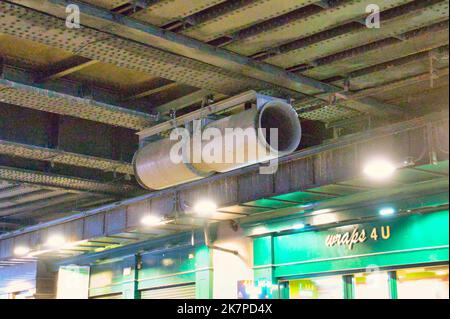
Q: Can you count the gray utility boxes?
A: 0